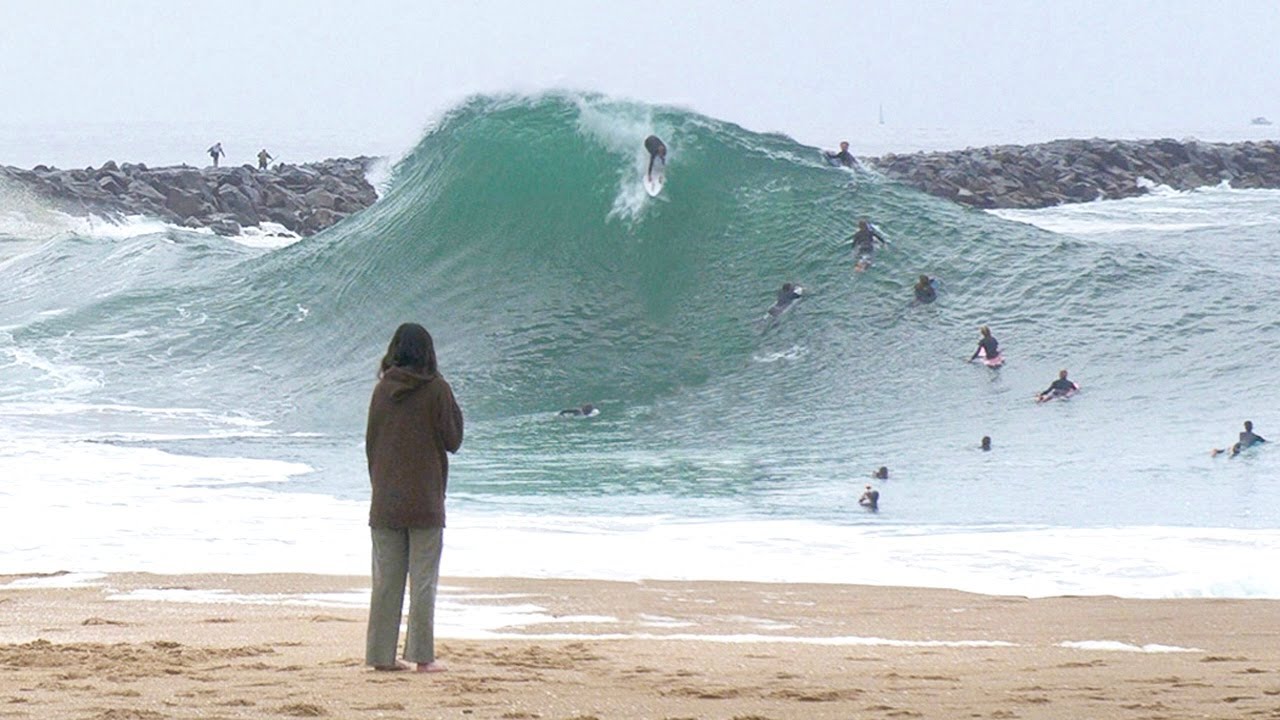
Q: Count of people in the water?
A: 12